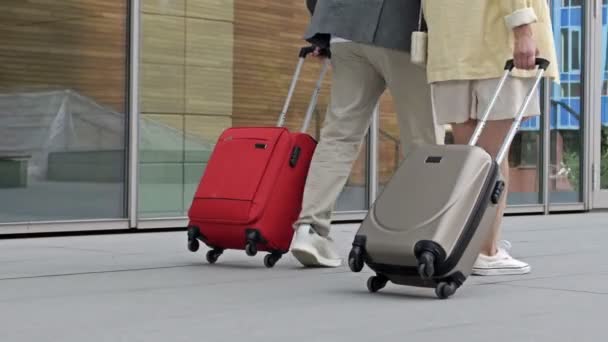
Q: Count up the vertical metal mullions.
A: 4